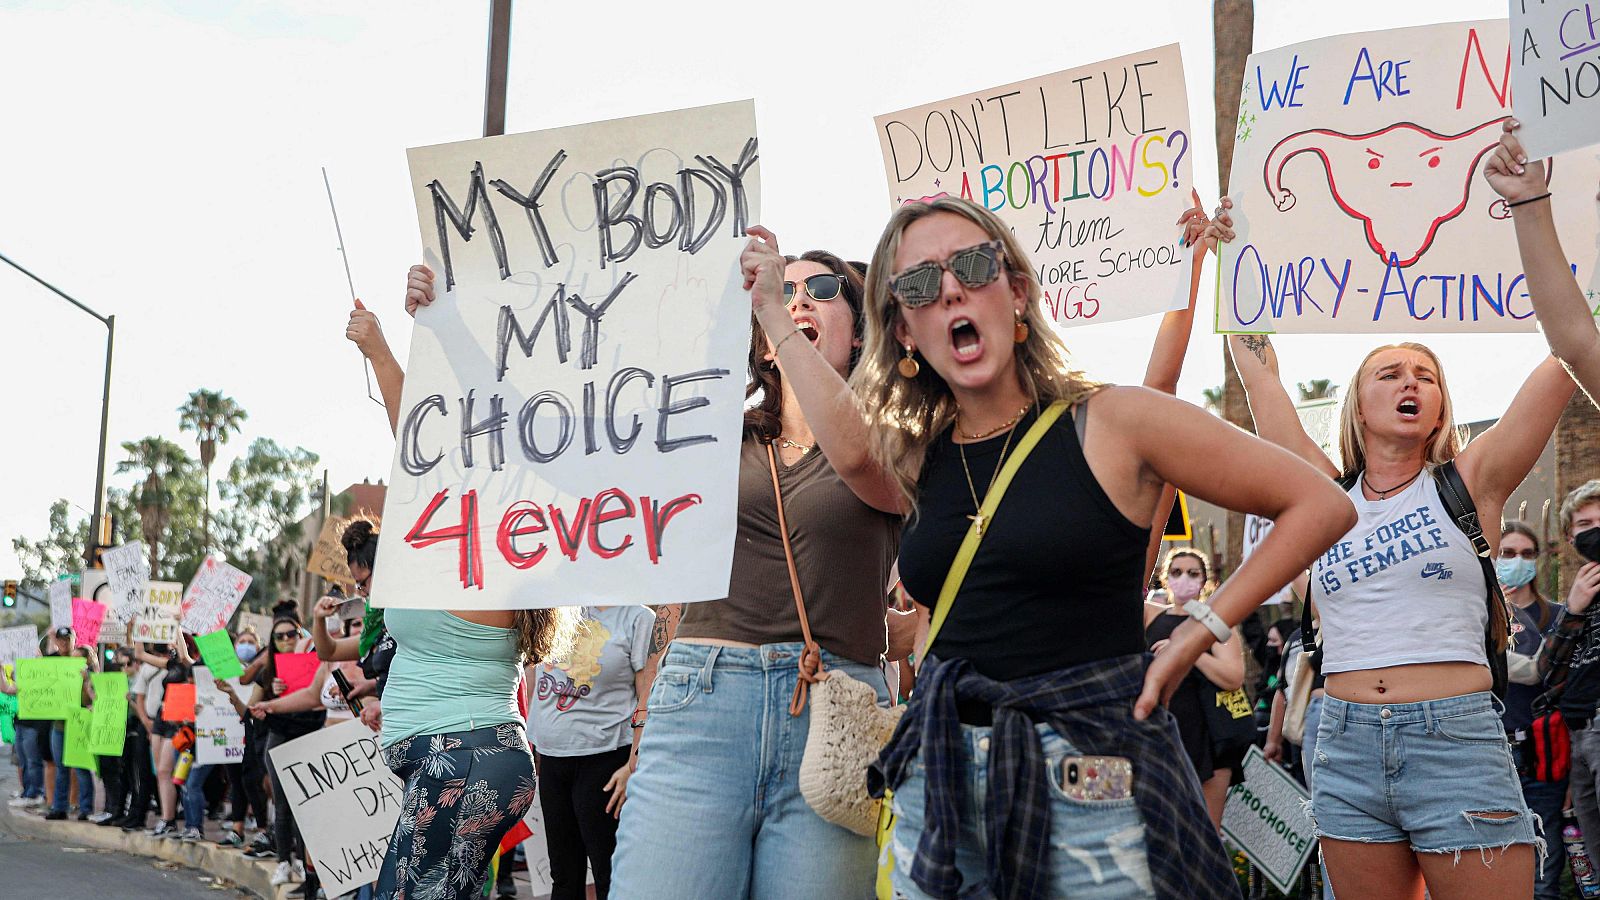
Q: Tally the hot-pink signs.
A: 2